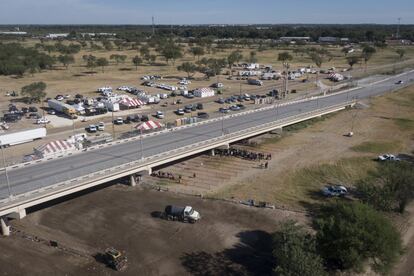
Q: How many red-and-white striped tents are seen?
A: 5